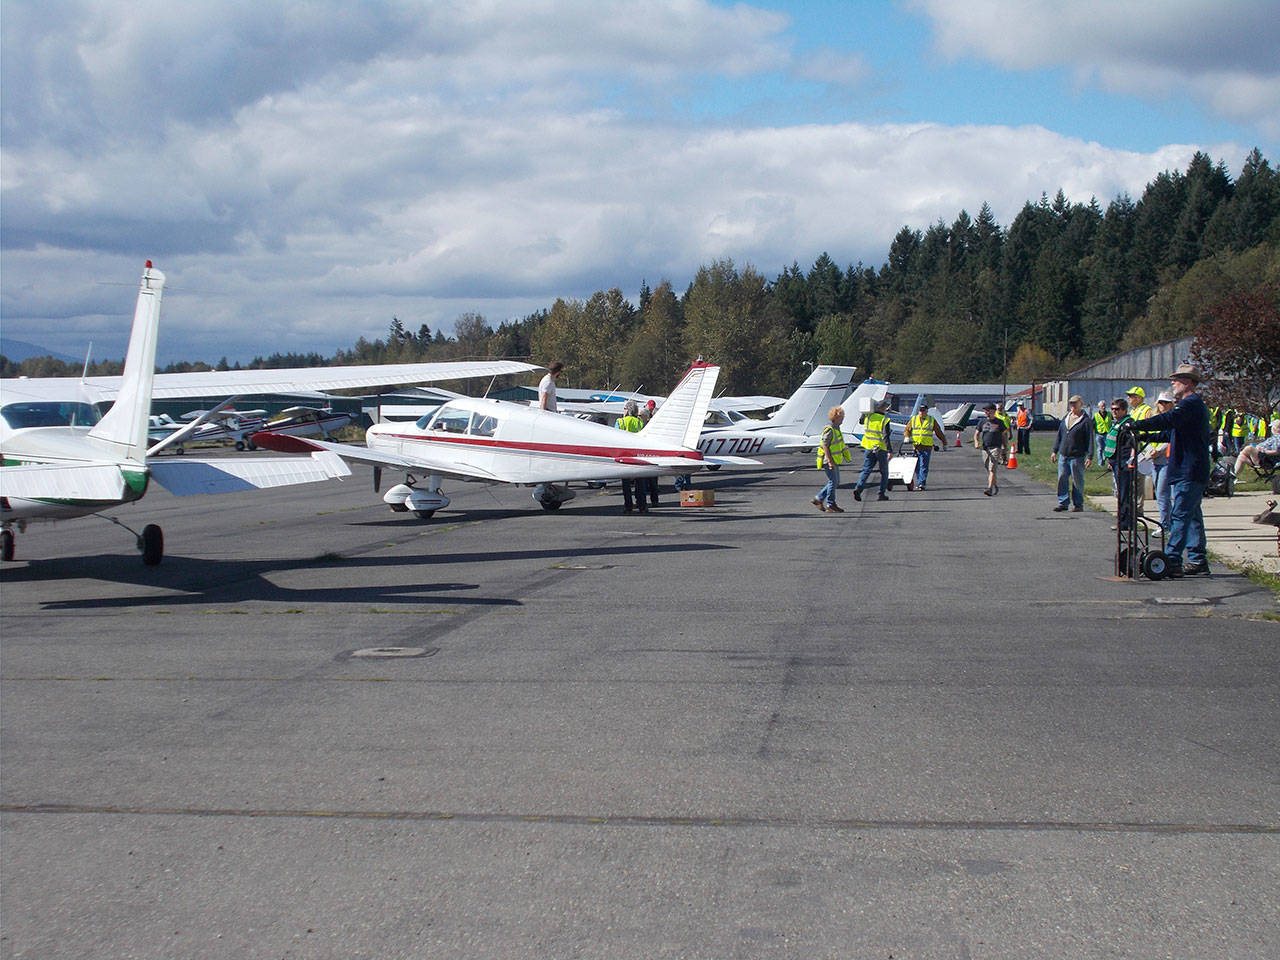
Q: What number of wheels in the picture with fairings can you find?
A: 3